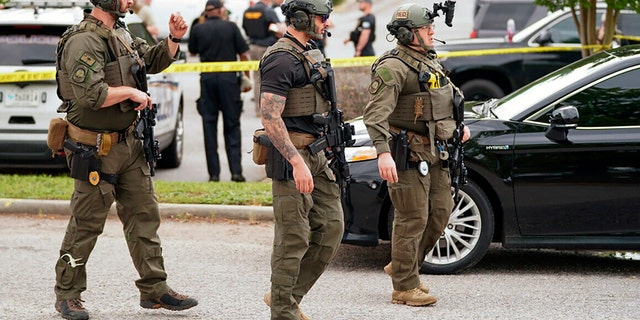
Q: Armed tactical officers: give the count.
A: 3